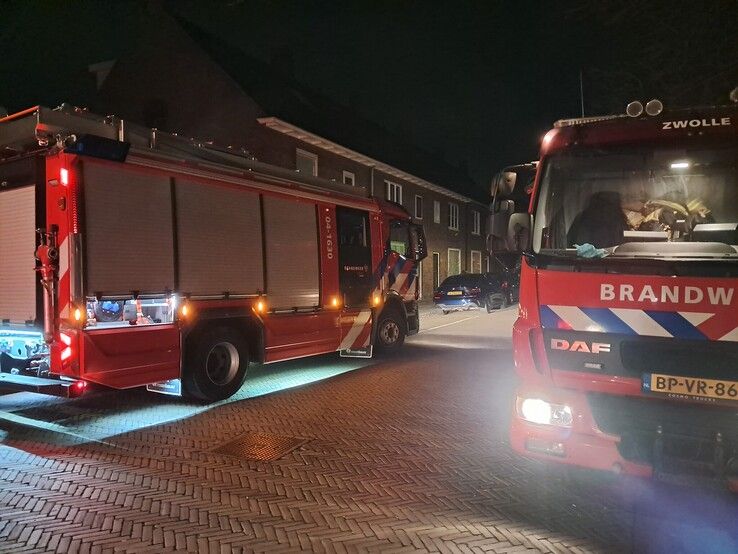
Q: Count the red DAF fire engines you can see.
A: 1